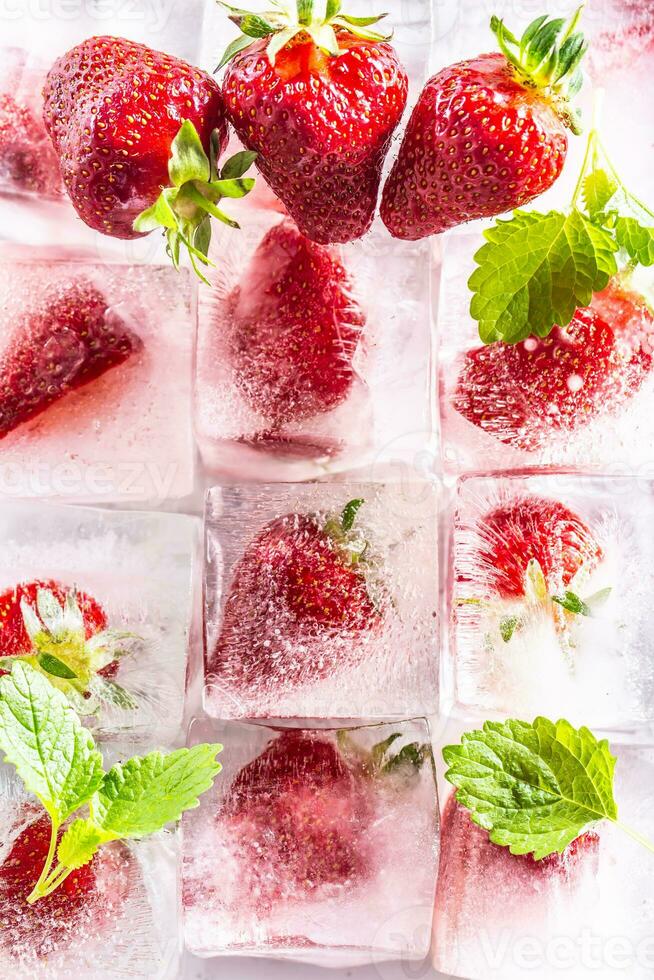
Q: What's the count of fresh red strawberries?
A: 3